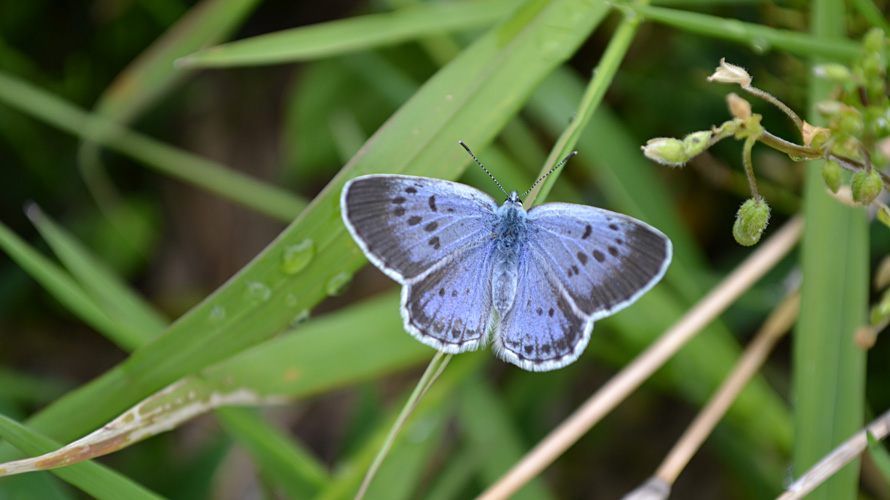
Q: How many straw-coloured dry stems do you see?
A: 3